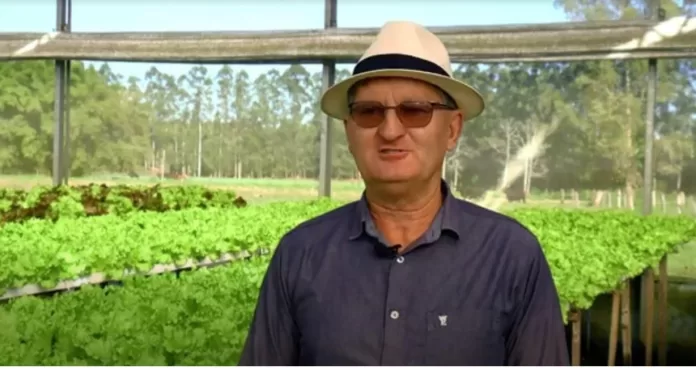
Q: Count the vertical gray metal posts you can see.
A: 3